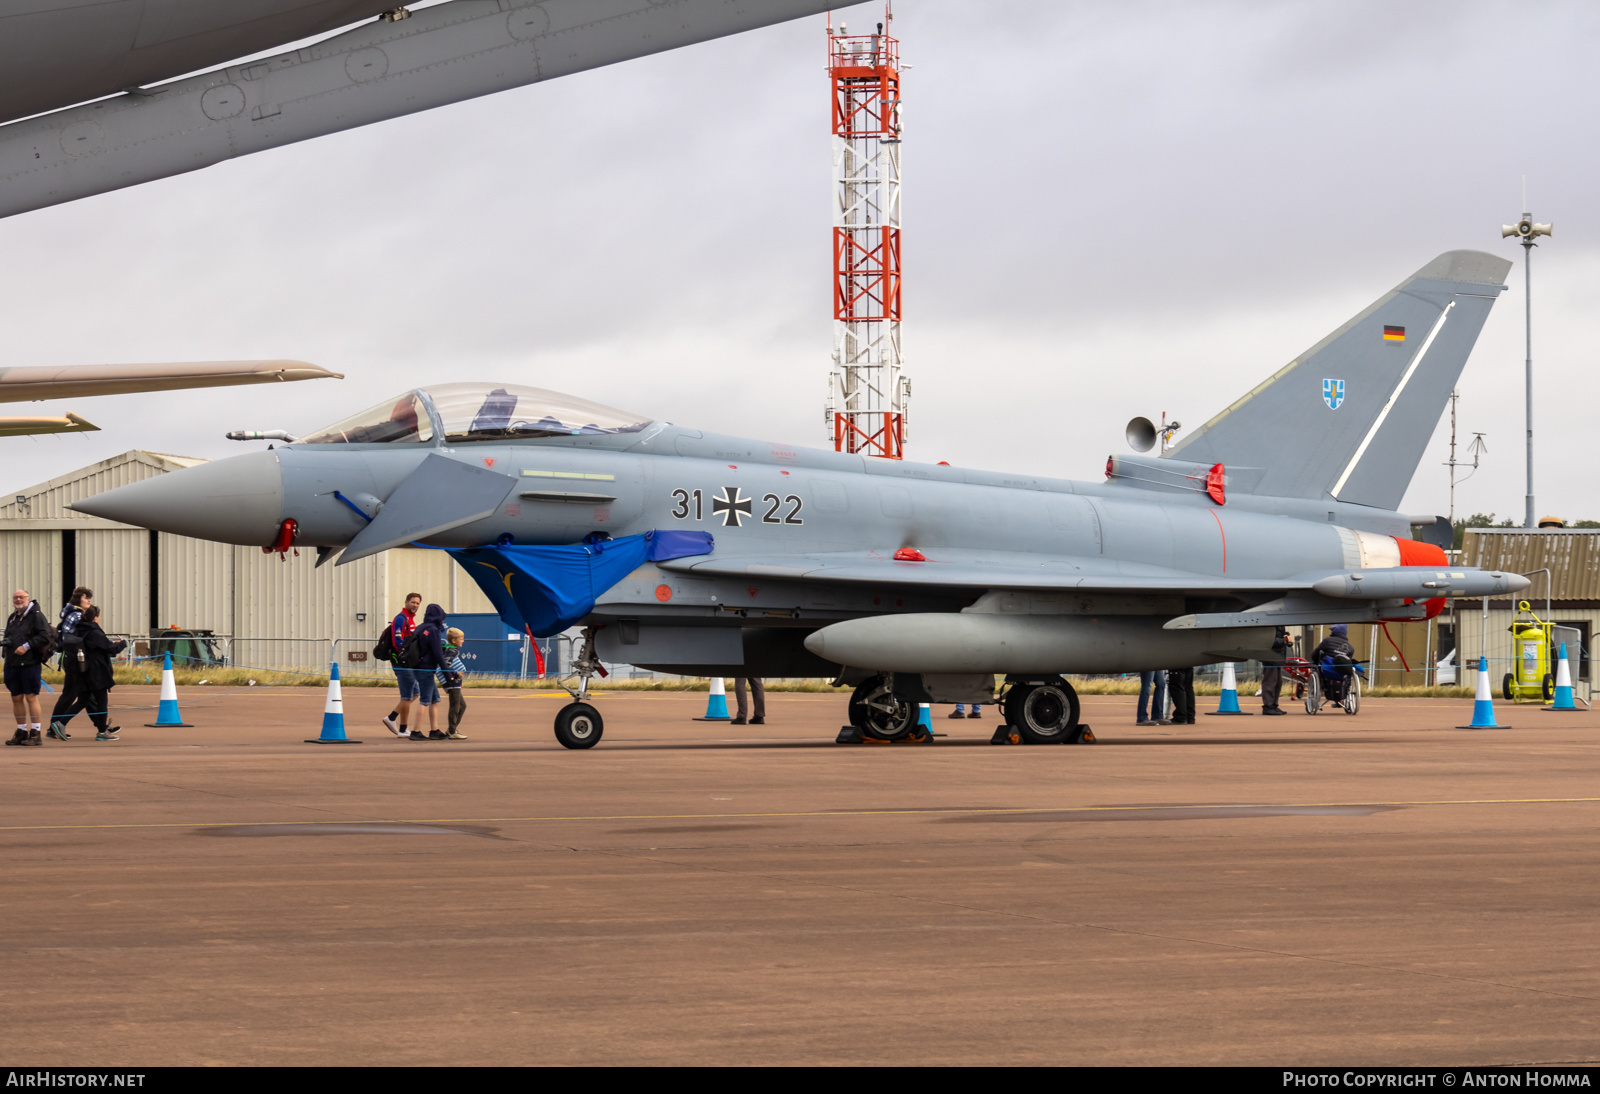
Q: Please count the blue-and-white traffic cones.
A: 7